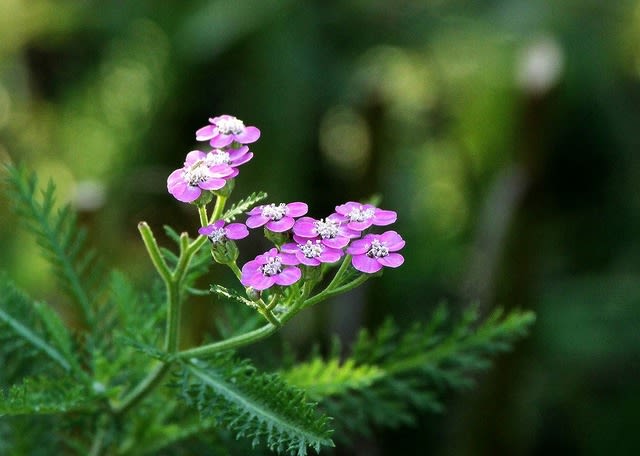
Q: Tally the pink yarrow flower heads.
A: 10